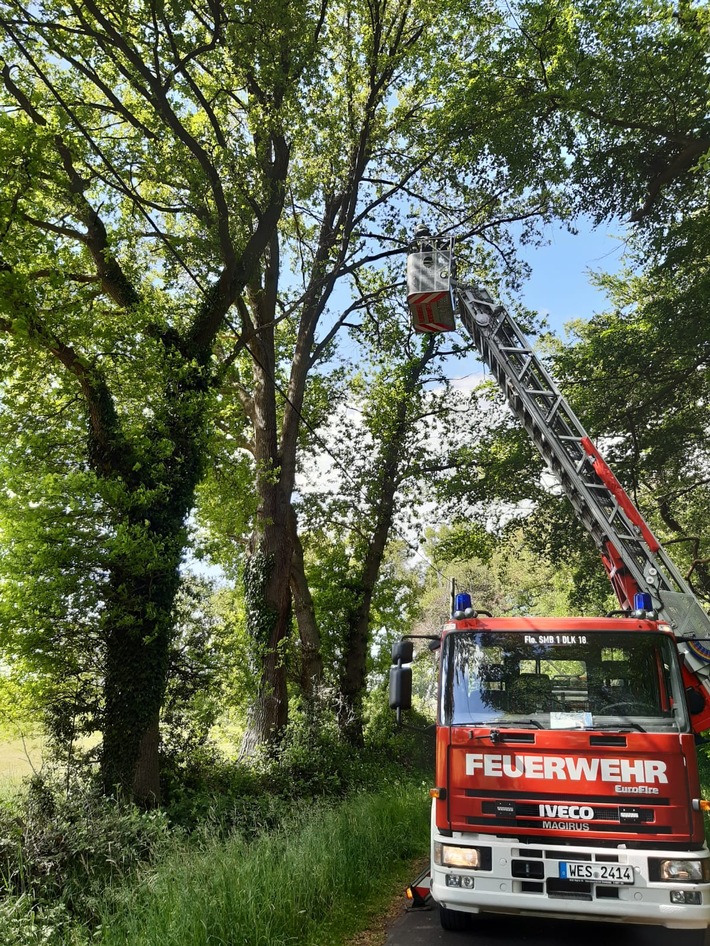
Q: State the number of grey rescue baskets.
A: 1